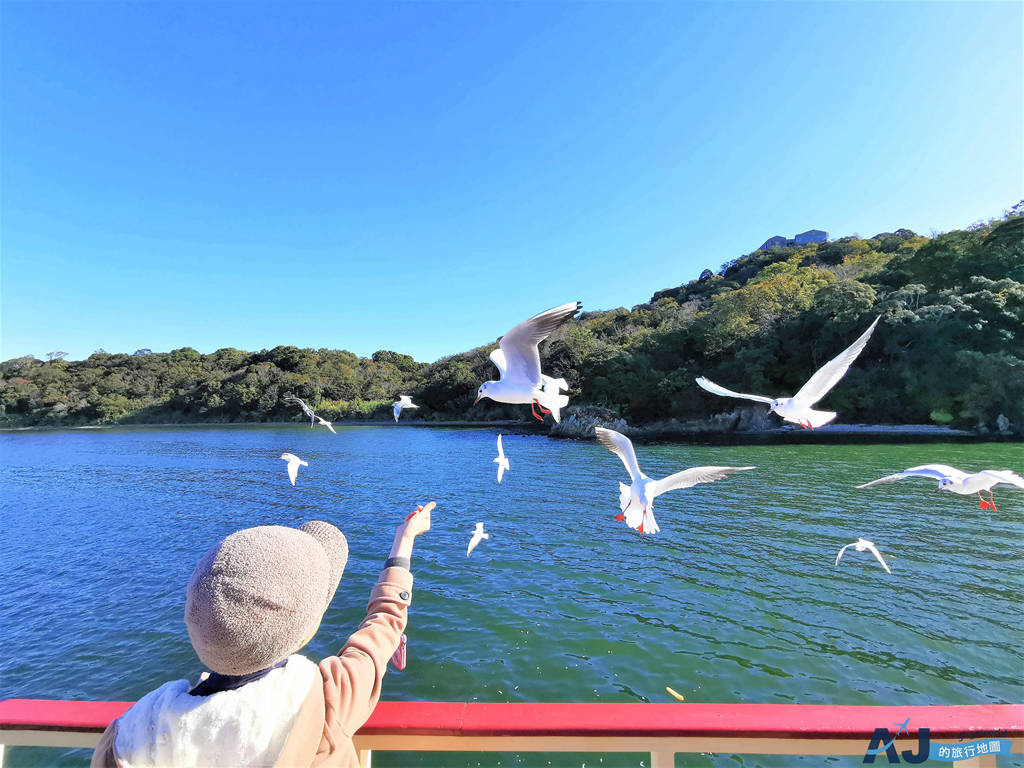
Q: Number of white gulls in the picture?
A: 11